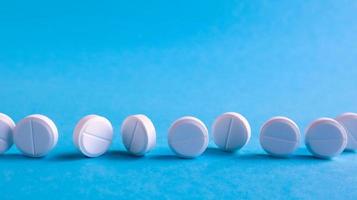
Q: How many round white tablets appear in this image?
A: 9